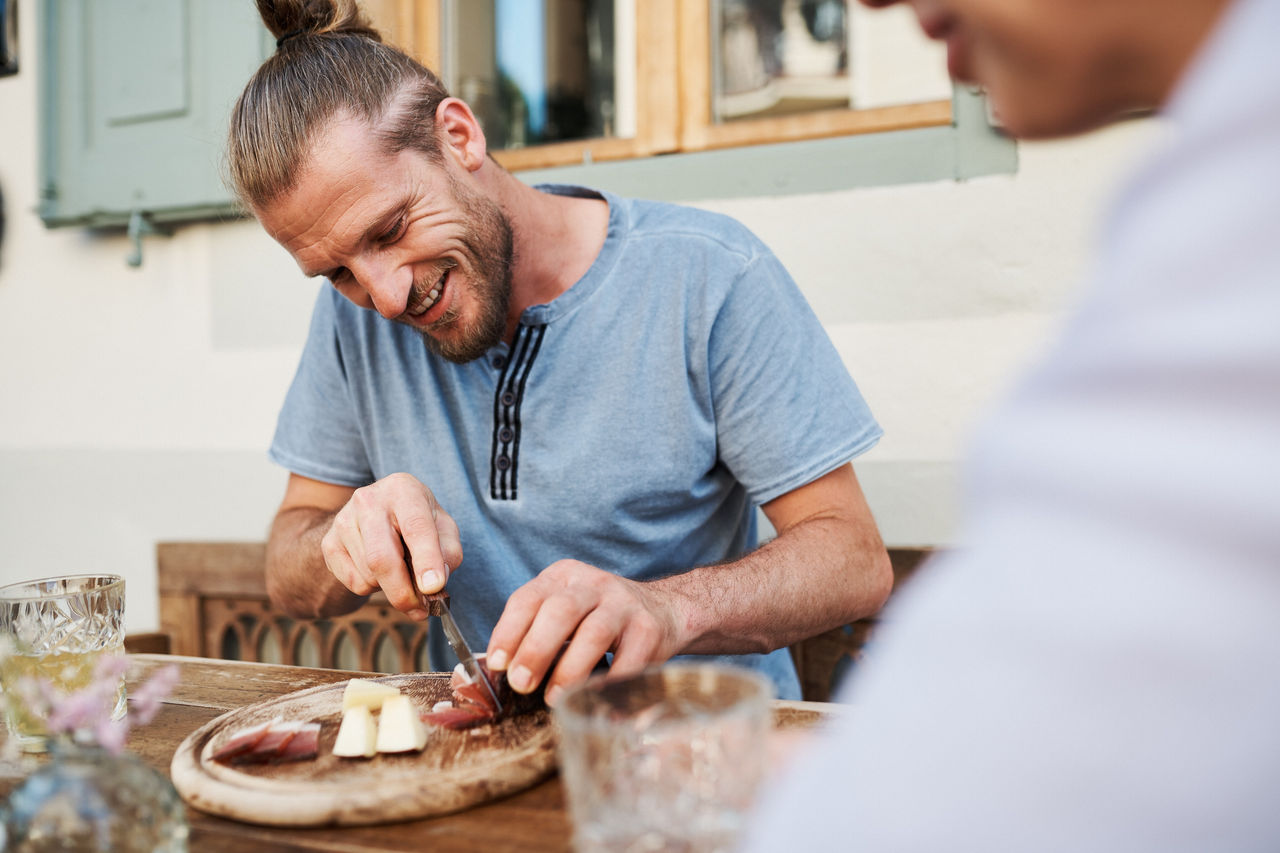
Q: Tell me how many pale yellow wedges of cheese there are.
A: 3